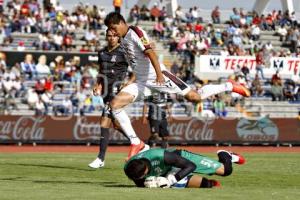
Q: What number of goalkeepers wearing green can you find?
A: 1